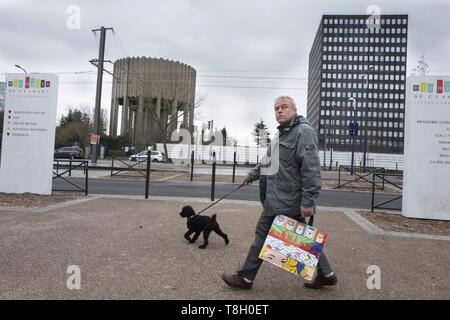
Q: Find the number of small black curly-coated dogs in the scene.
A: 1